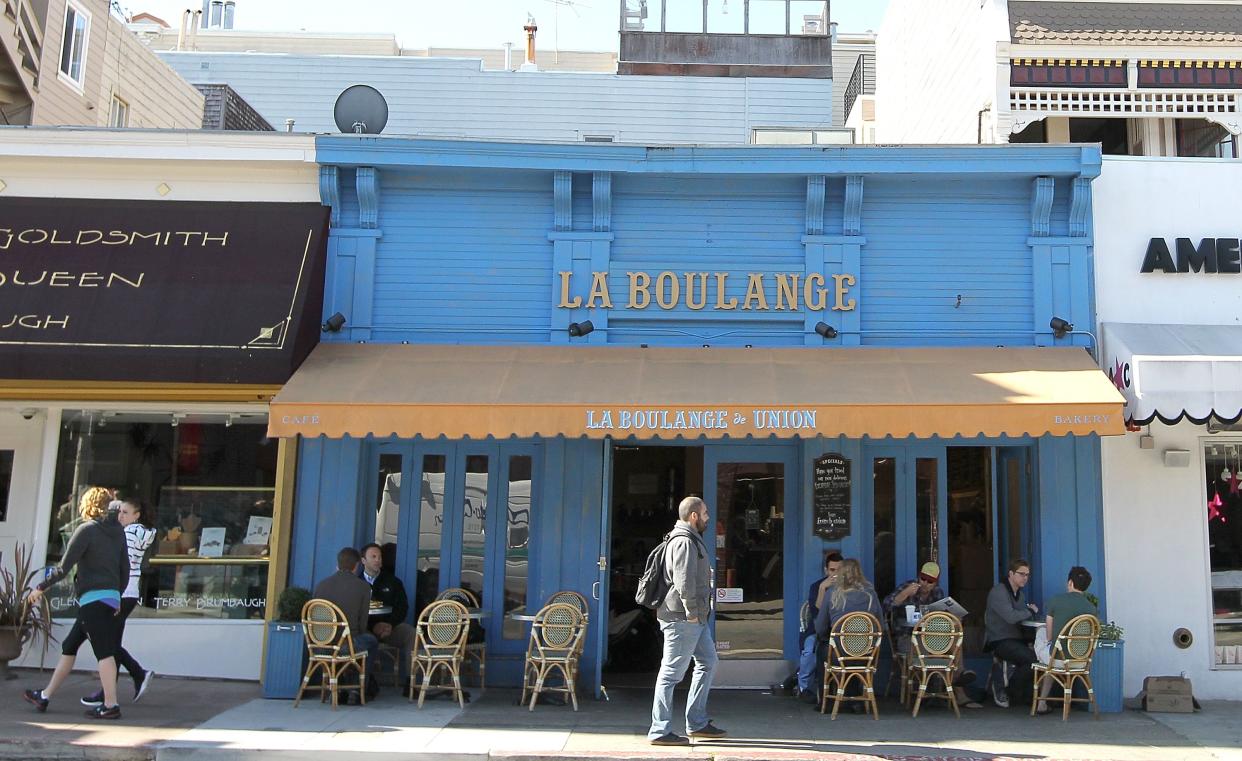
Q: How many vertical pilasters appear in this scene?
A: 4